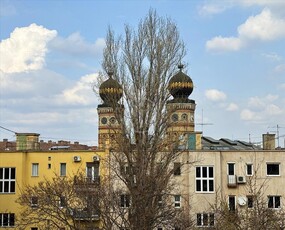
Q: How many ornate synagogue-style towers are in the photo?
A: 2